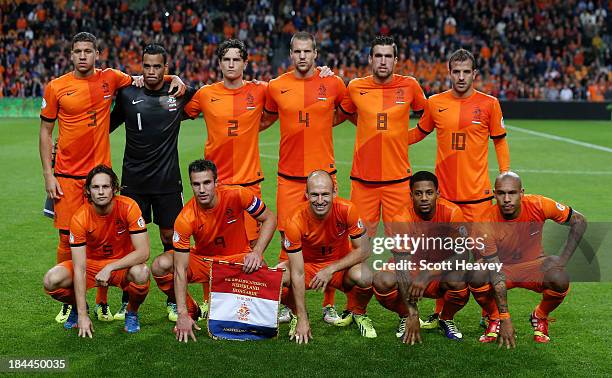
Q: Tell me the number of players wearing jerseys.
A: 11